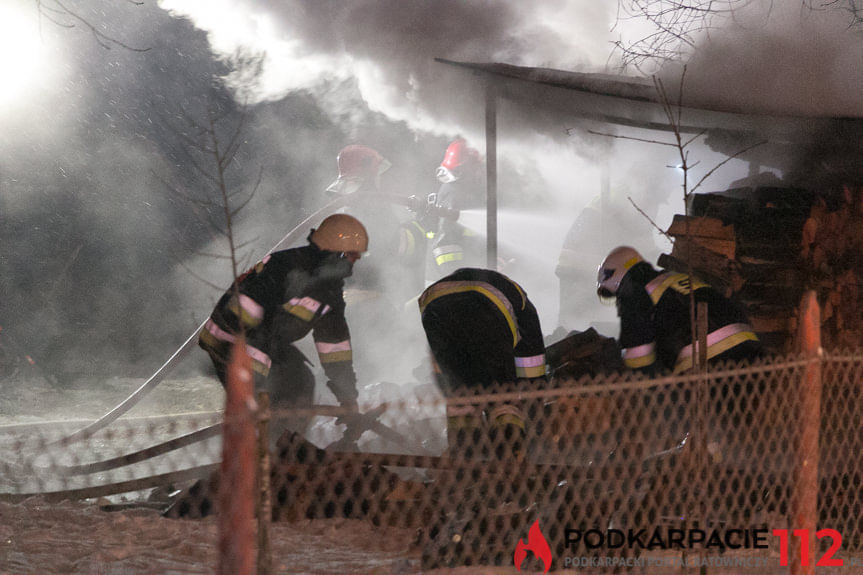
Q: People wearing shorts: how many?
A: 0